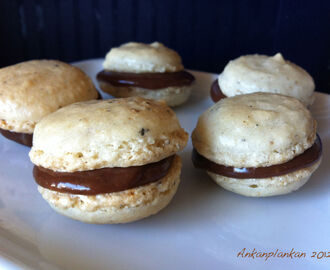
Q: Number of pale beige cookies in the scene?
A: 5